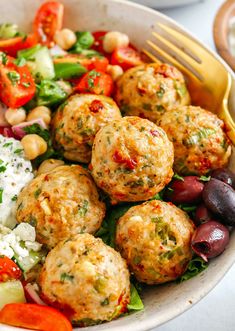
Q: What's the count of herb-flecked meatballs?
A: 7